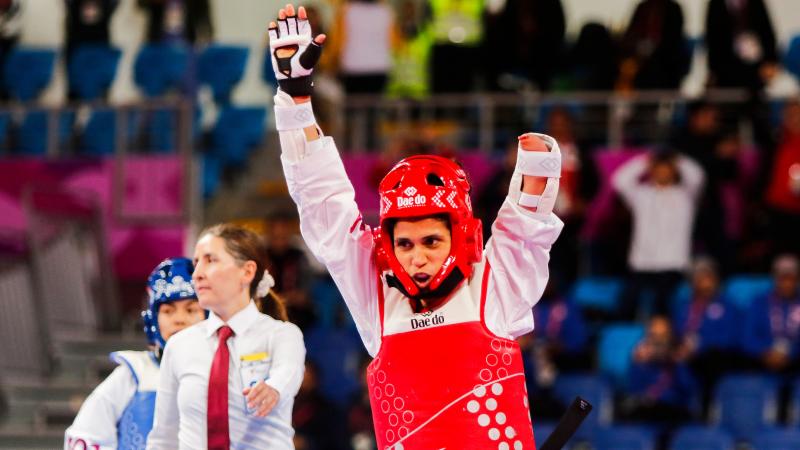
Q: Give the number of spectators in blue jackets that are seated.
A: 4